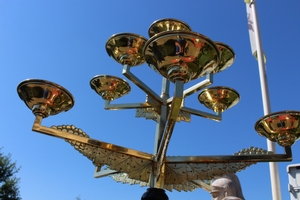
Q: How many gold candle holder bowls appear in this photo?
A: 8